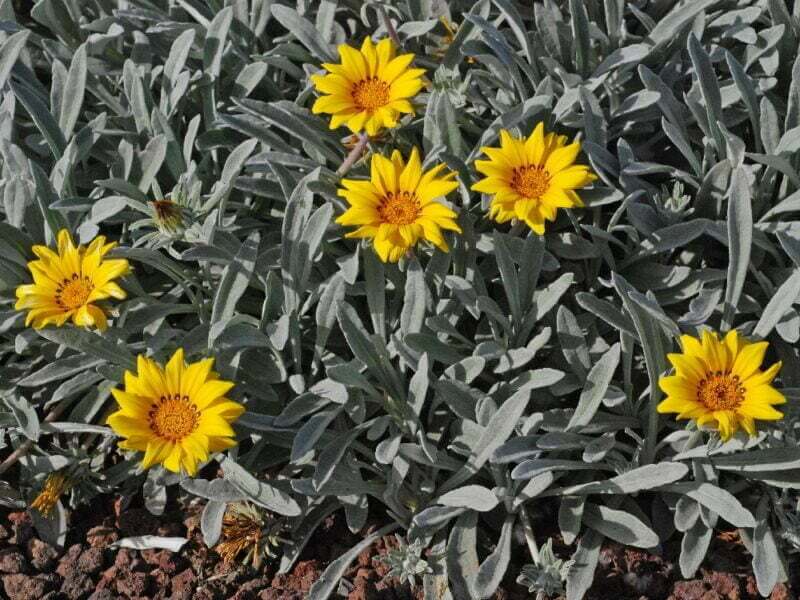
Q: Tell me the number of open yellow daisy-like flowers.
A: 6